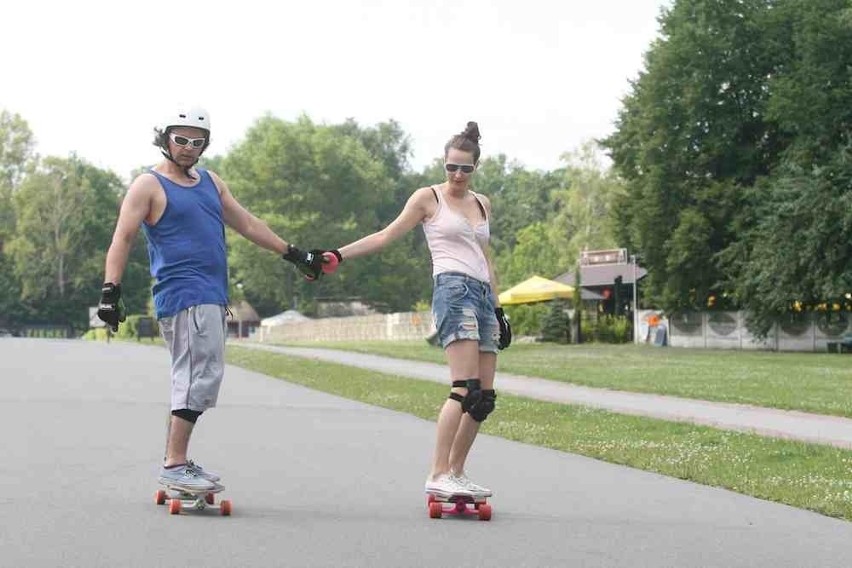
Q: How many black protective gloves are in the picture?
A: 4